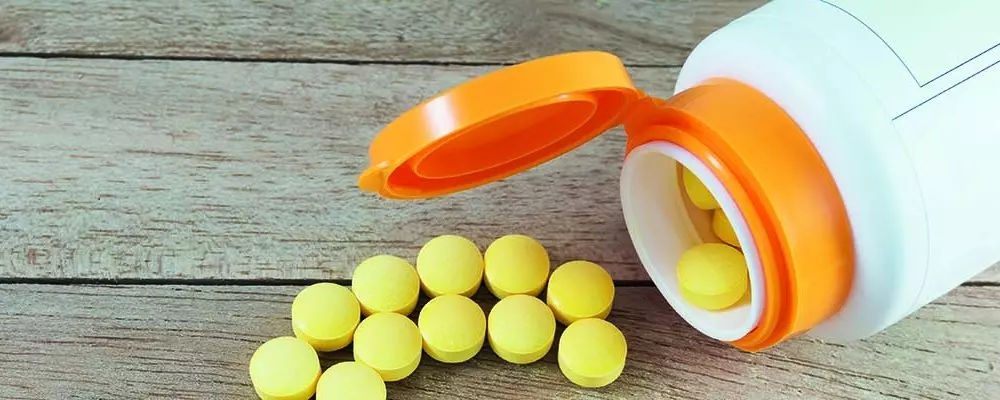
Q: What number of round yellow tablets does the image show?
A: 14